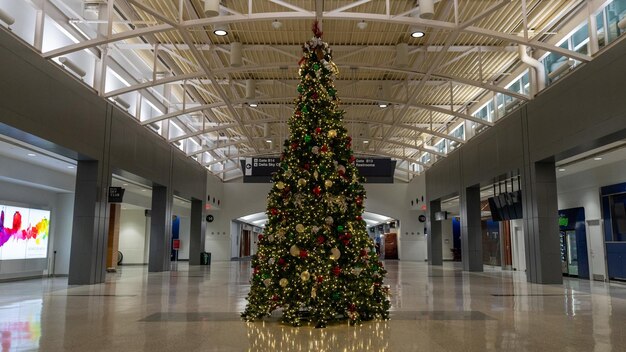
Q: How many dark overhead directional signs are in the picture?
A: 2